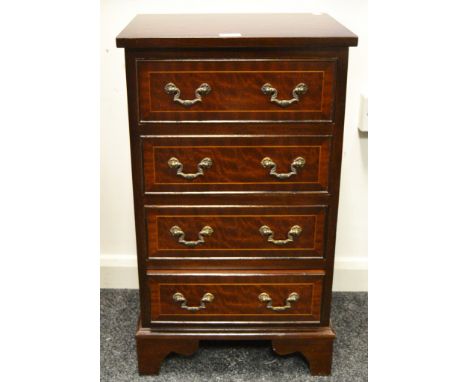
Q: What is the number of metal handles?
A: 8